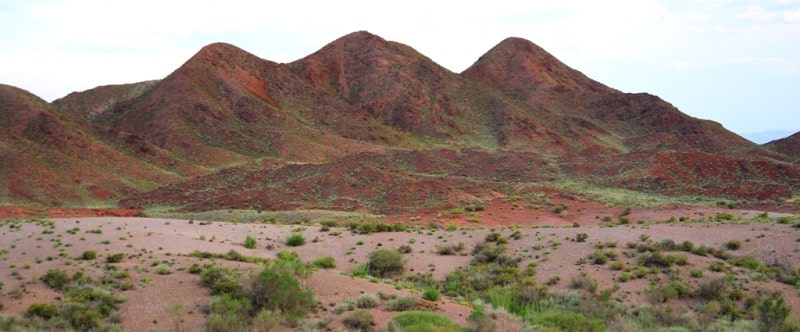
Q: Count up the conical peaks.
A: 3